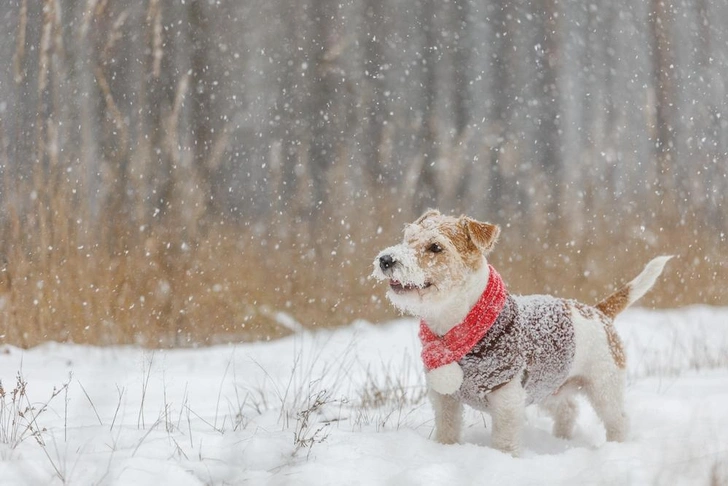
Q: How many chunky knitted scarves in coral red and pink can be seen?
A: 1